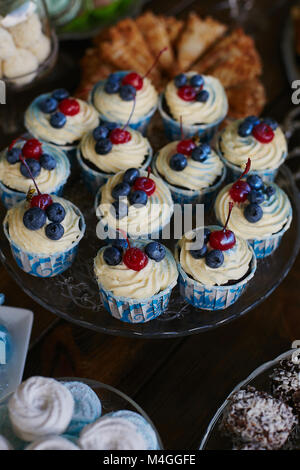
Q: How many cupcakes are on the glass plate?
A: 12